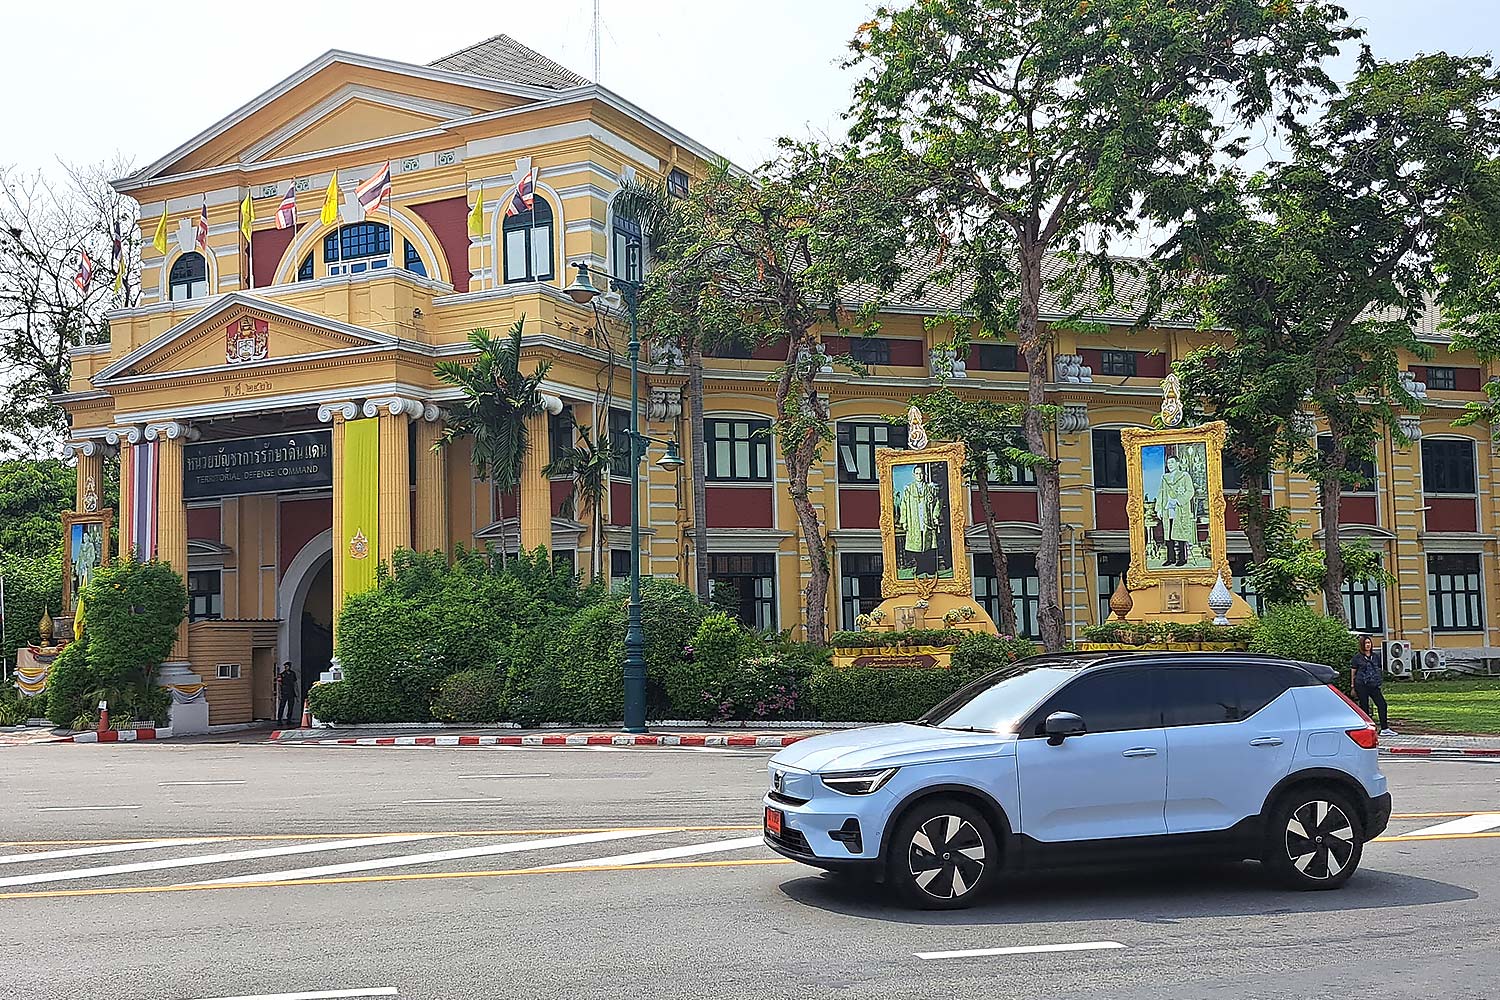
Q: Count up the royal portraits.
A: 3